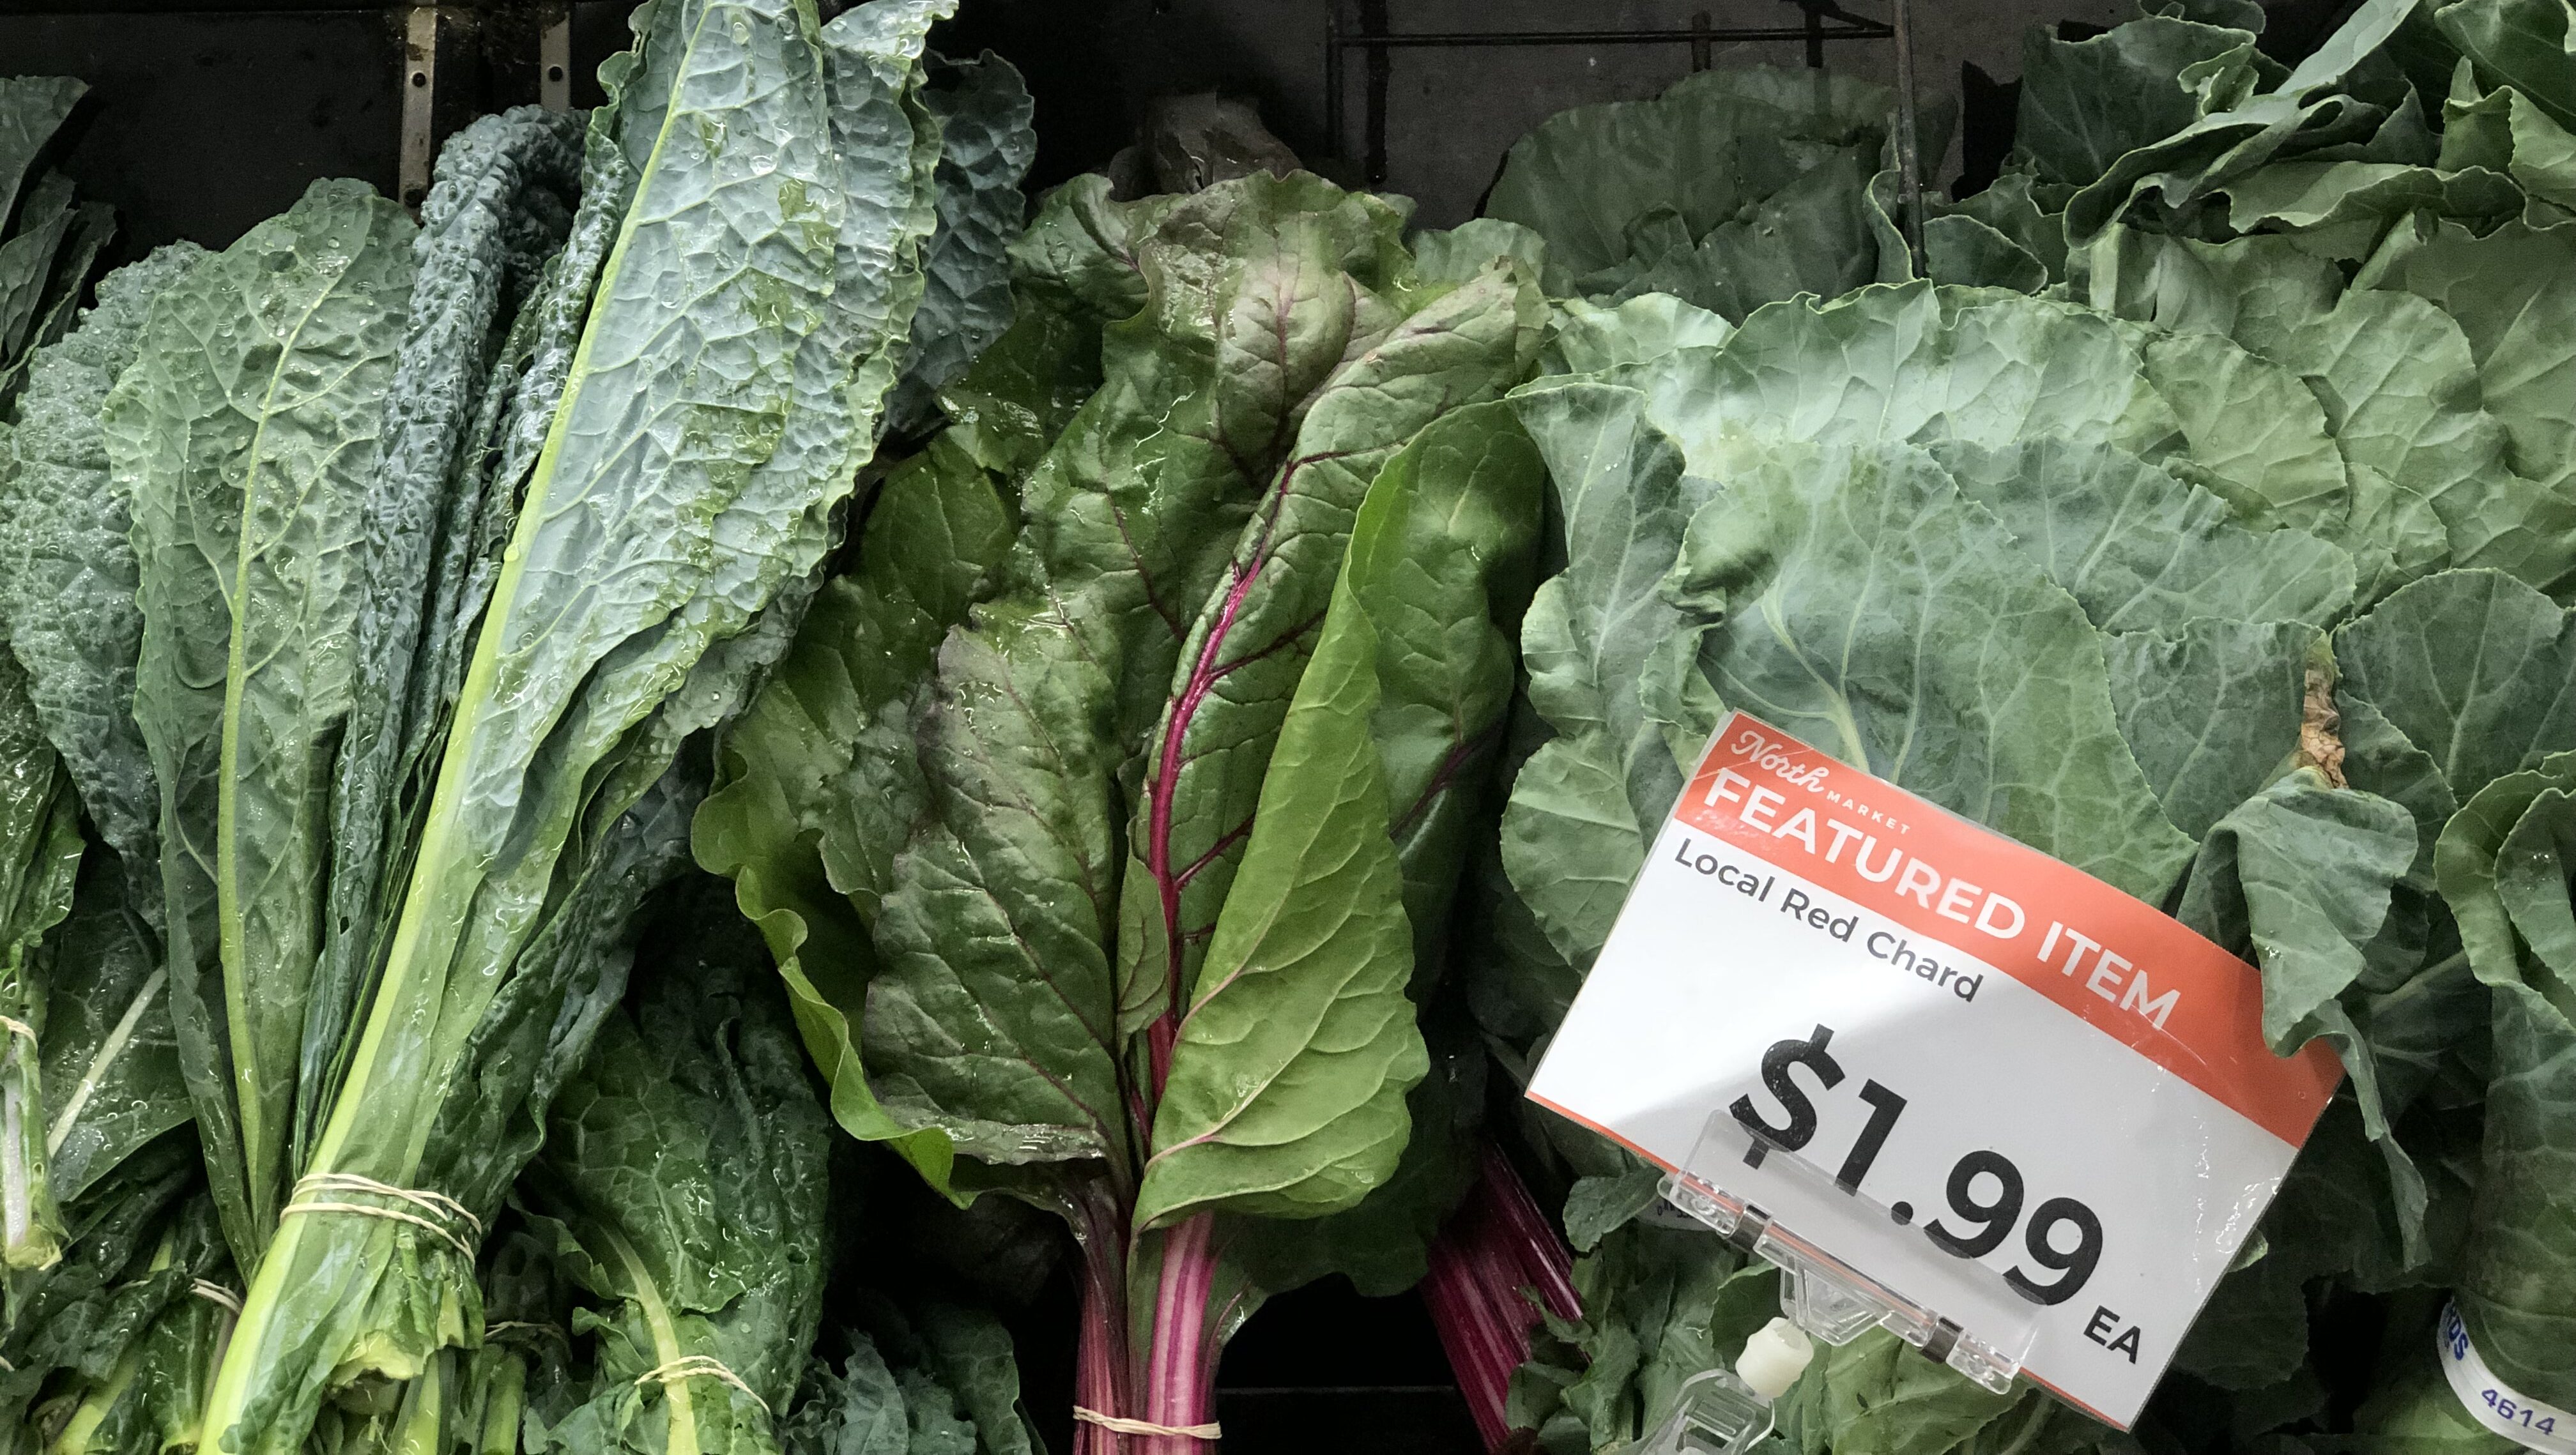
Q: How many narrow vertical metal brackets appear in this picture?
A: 2